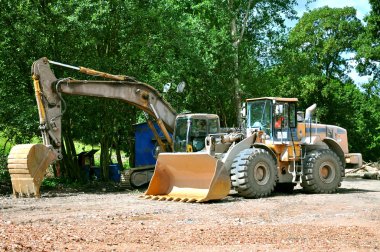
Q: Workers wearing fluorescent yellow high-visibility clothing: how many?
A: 0